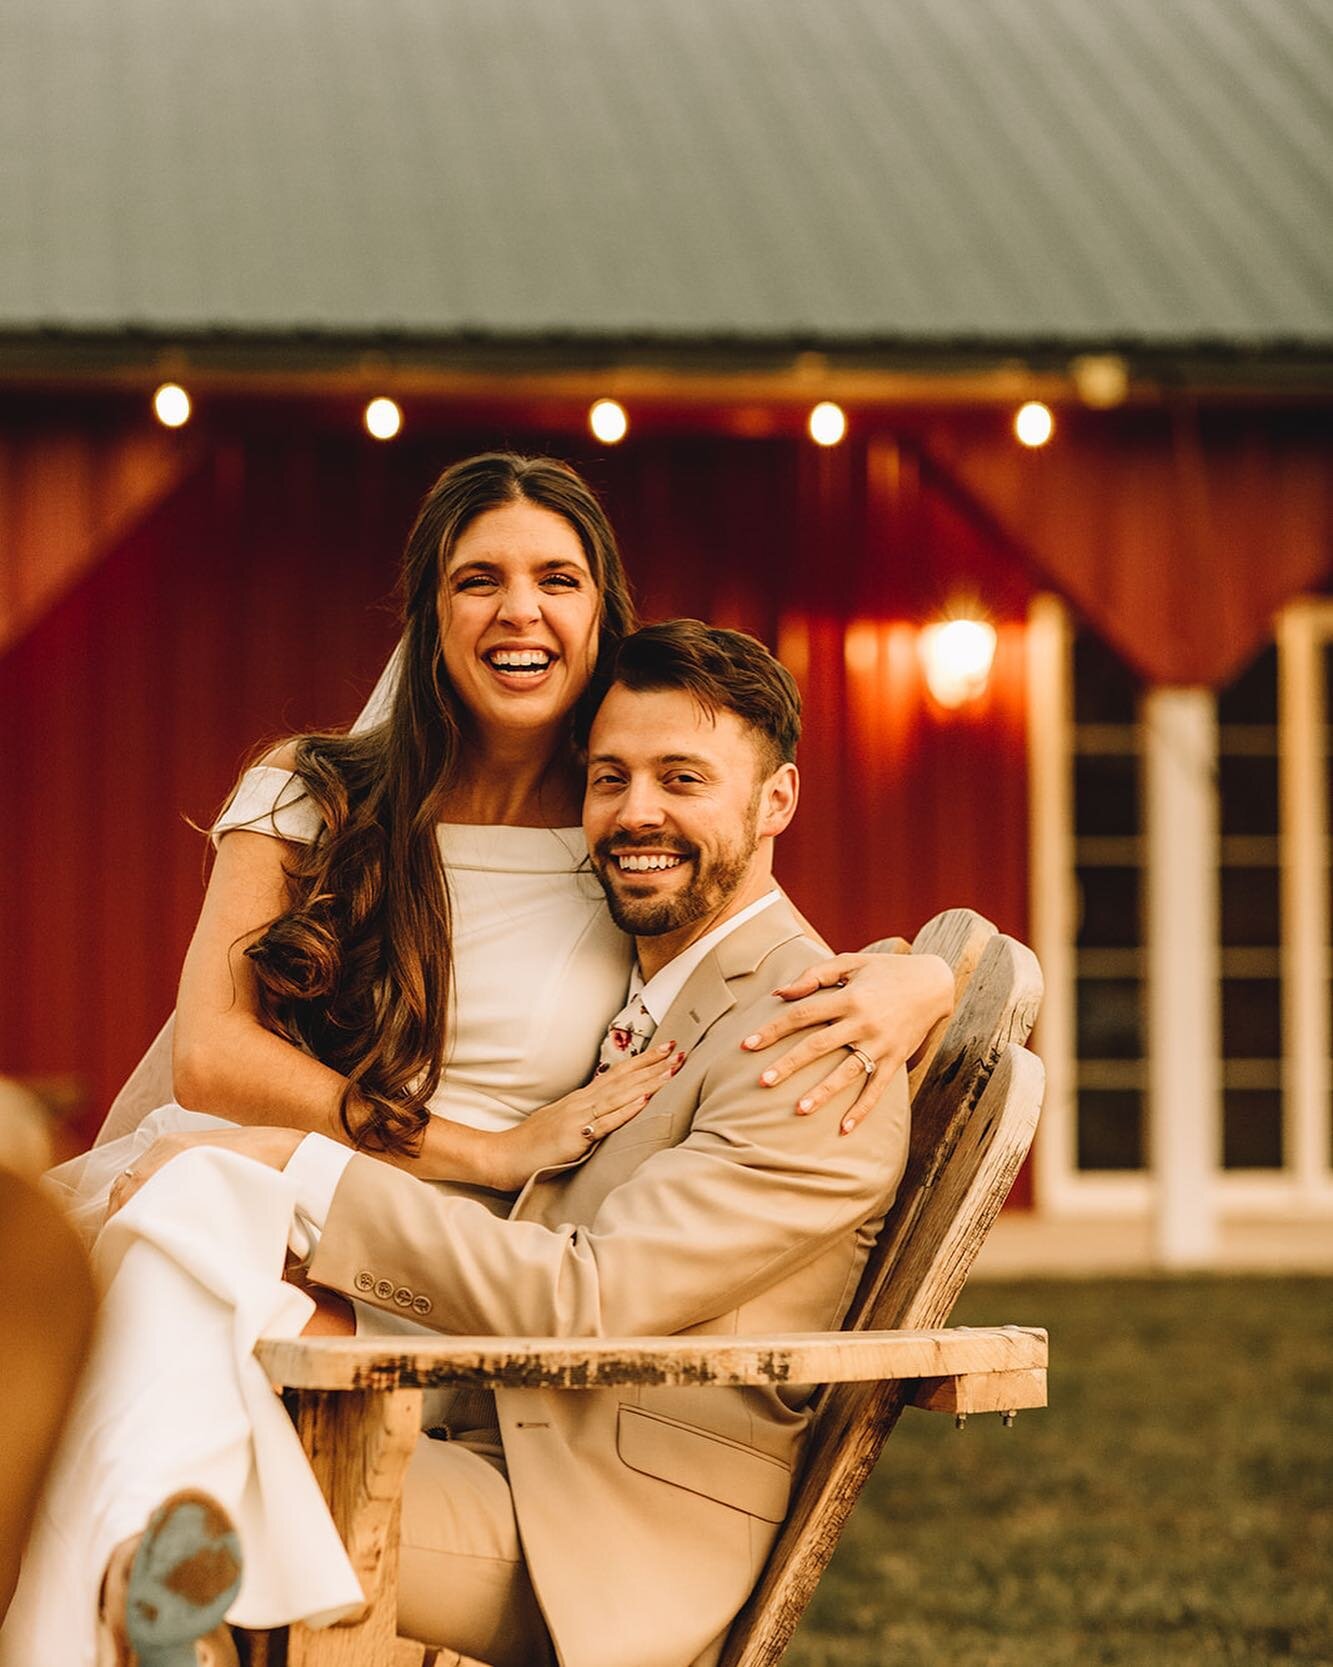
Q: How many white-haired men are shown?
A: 0